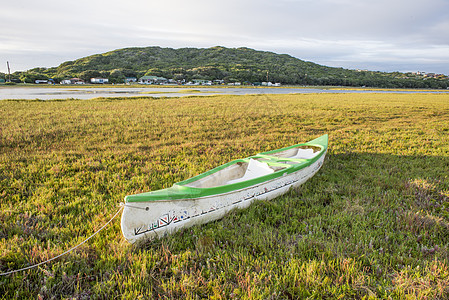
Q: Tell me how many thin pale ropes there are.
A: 1